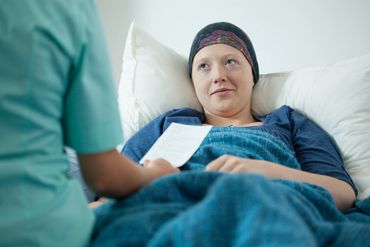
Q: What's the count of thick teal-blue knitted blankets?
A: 1